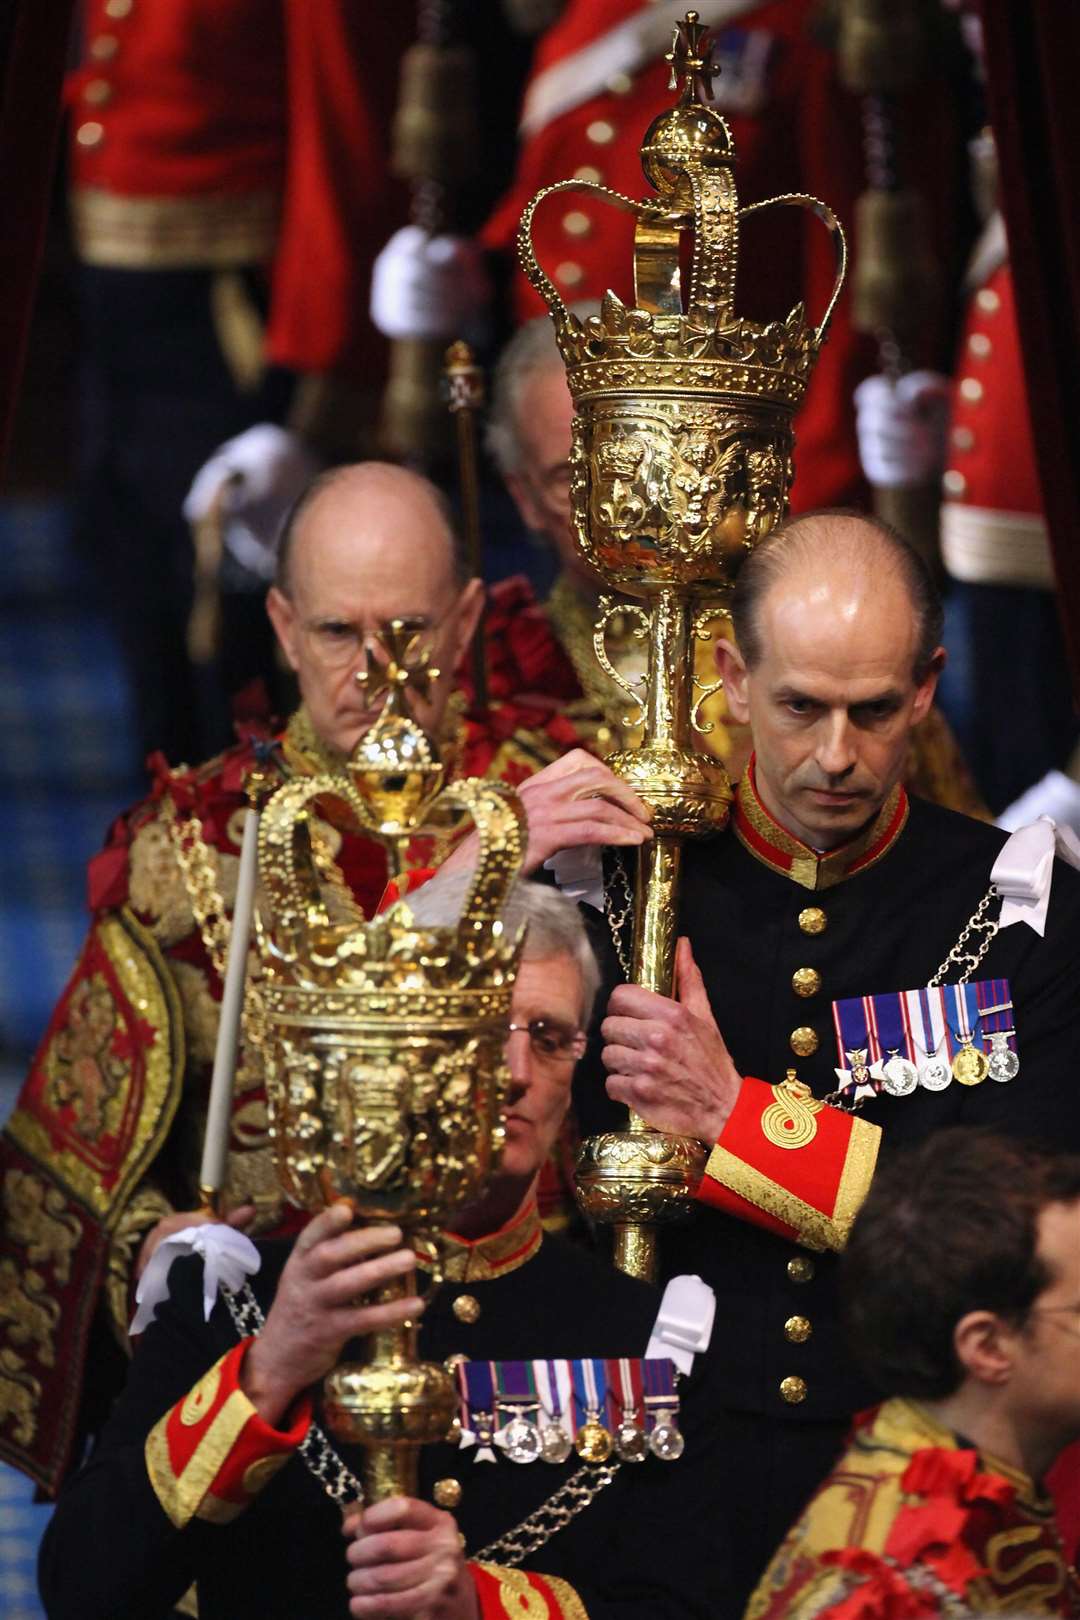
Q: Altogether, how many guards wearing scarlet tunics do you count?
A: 3